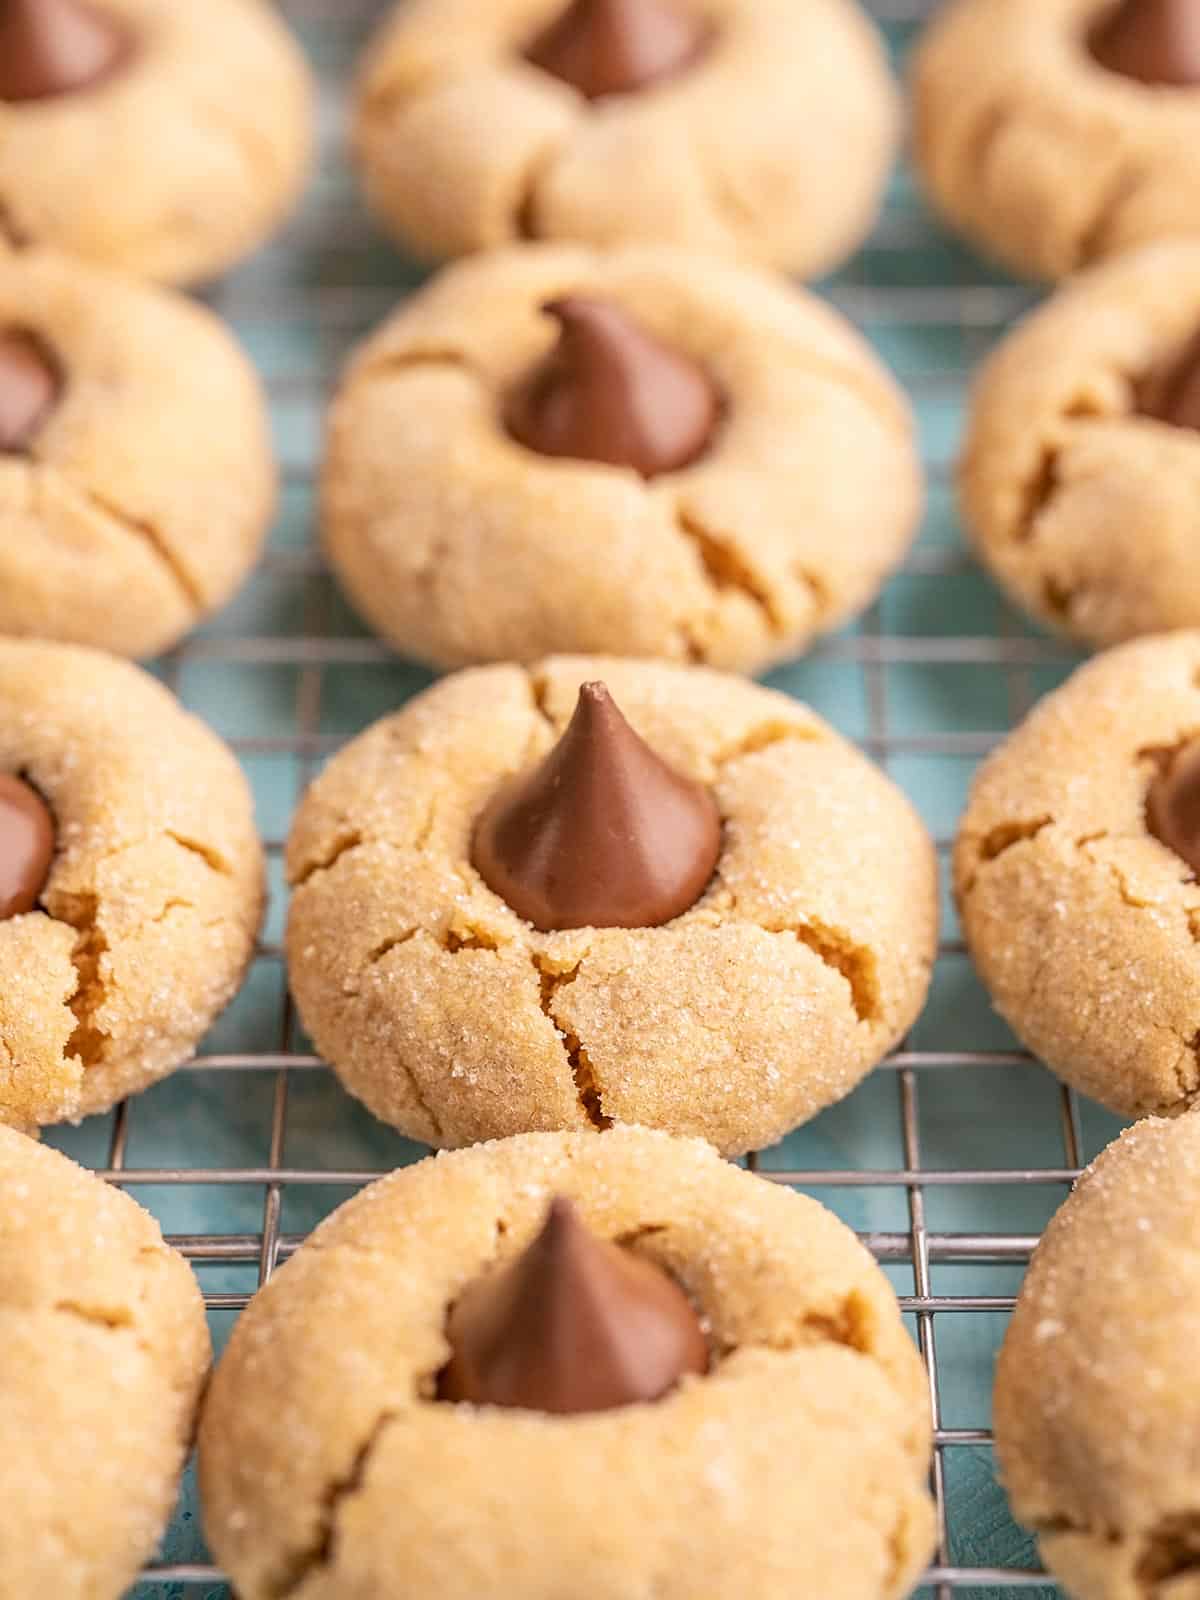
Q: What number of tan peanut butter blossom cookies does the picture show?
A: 12